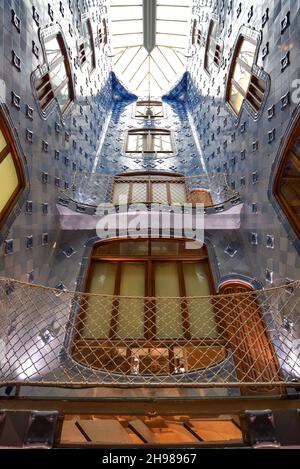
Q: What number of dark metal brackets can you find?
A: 2